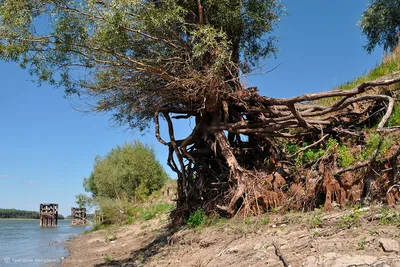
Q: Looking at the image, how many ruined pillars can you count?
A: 2